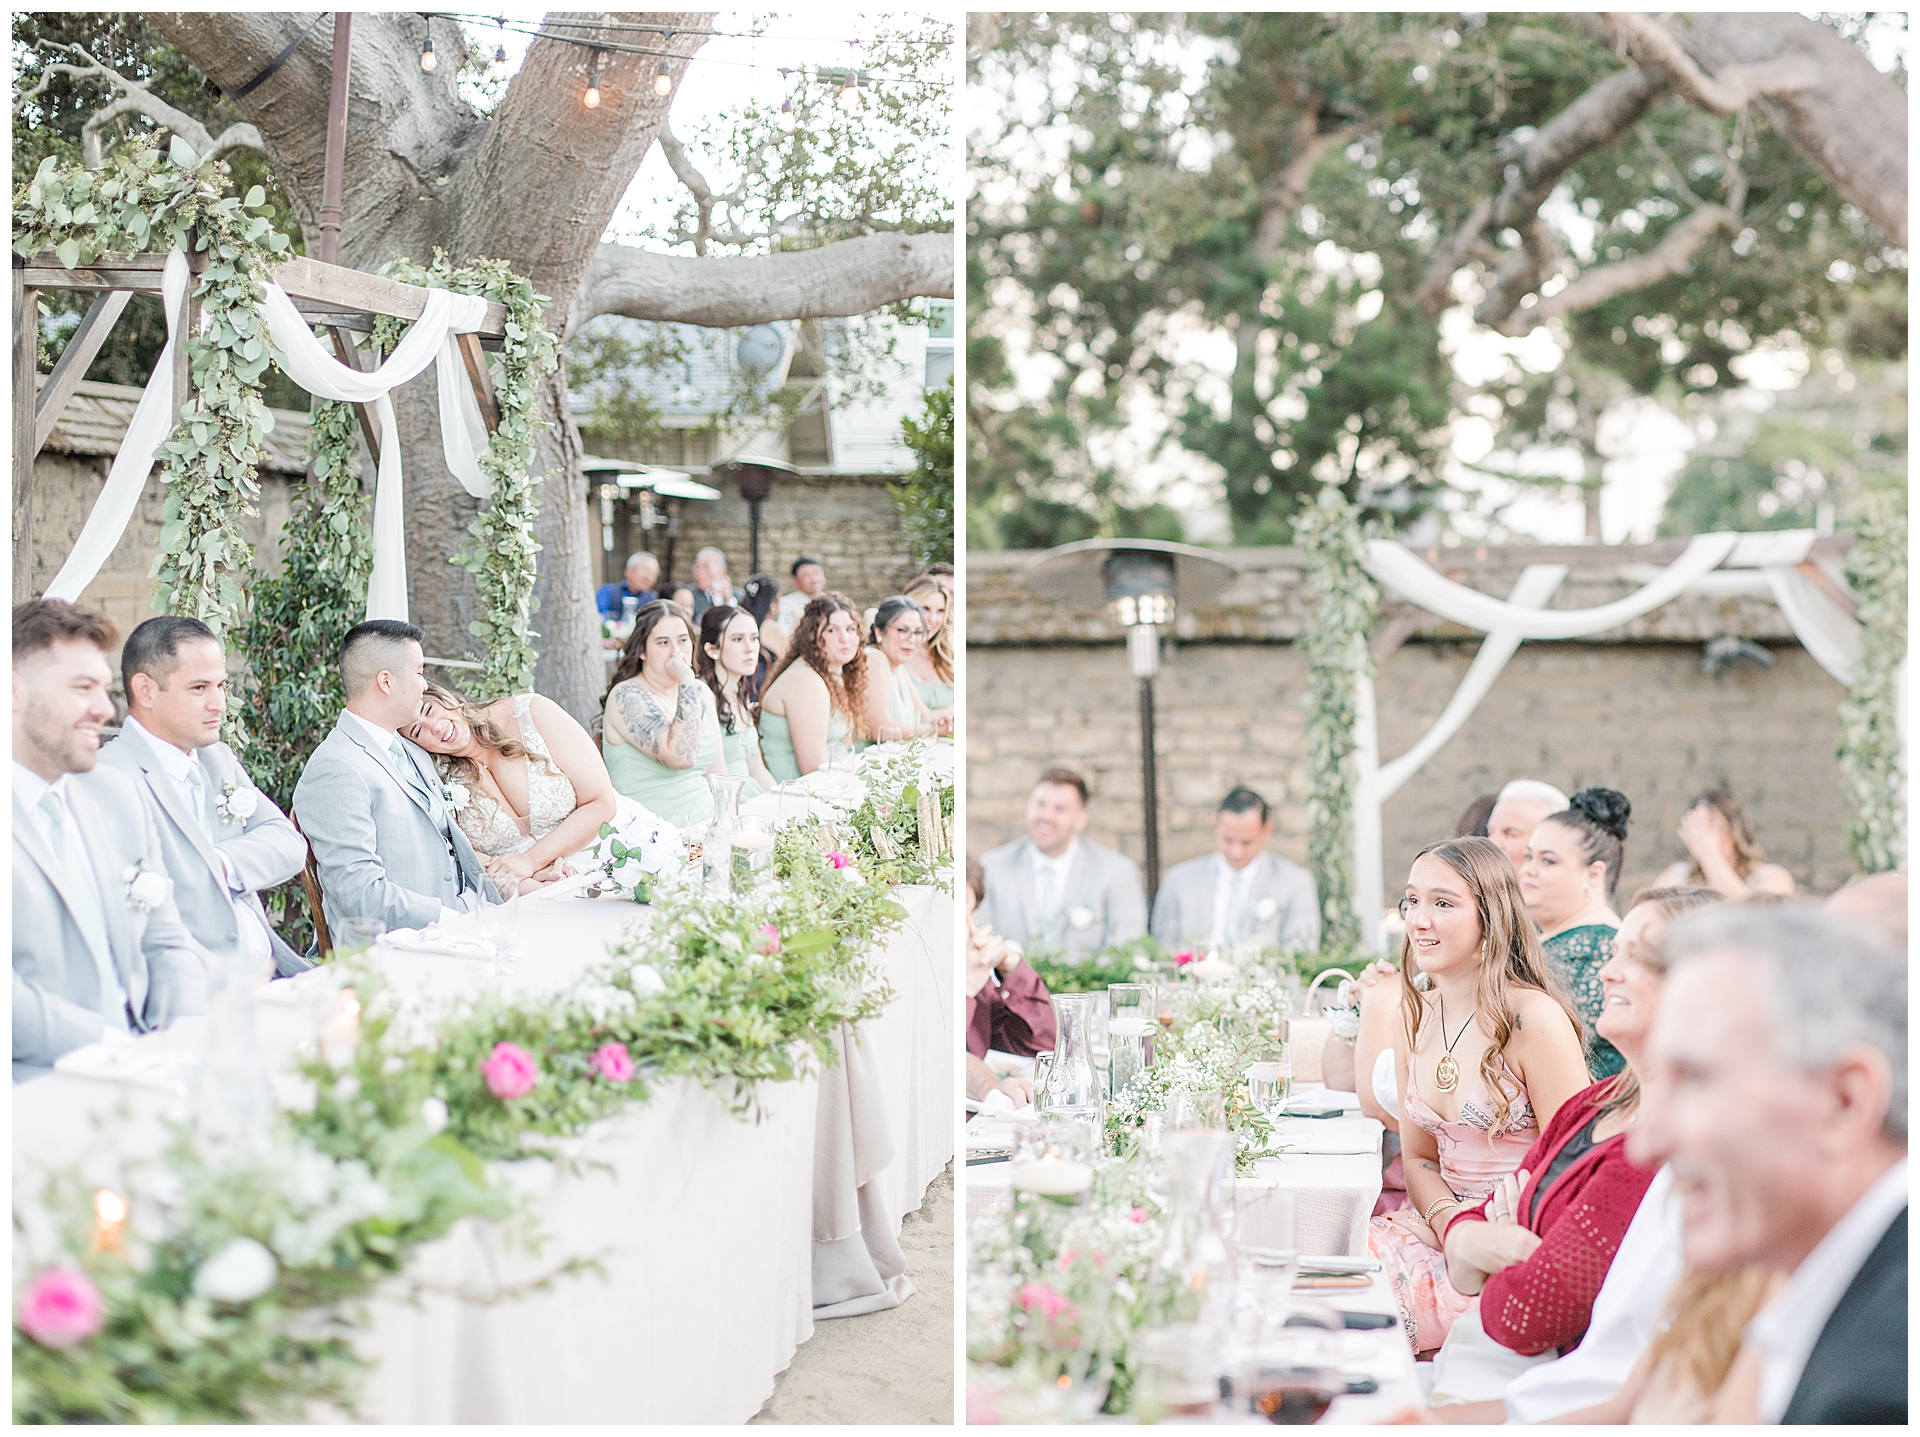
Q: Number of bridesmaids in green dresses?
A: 5